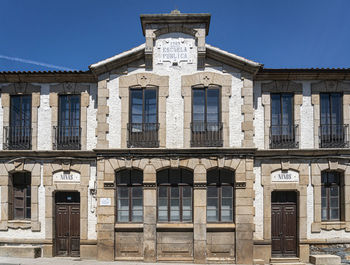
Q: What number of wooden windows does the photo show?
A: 11